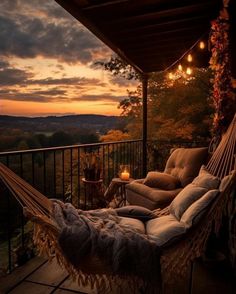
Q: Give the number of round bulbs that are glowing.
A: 5